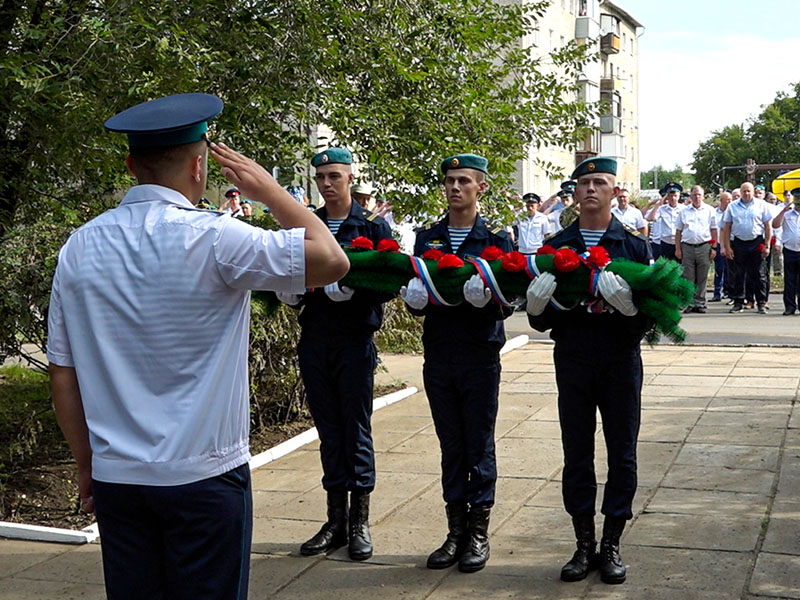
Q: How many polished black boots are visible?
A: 6